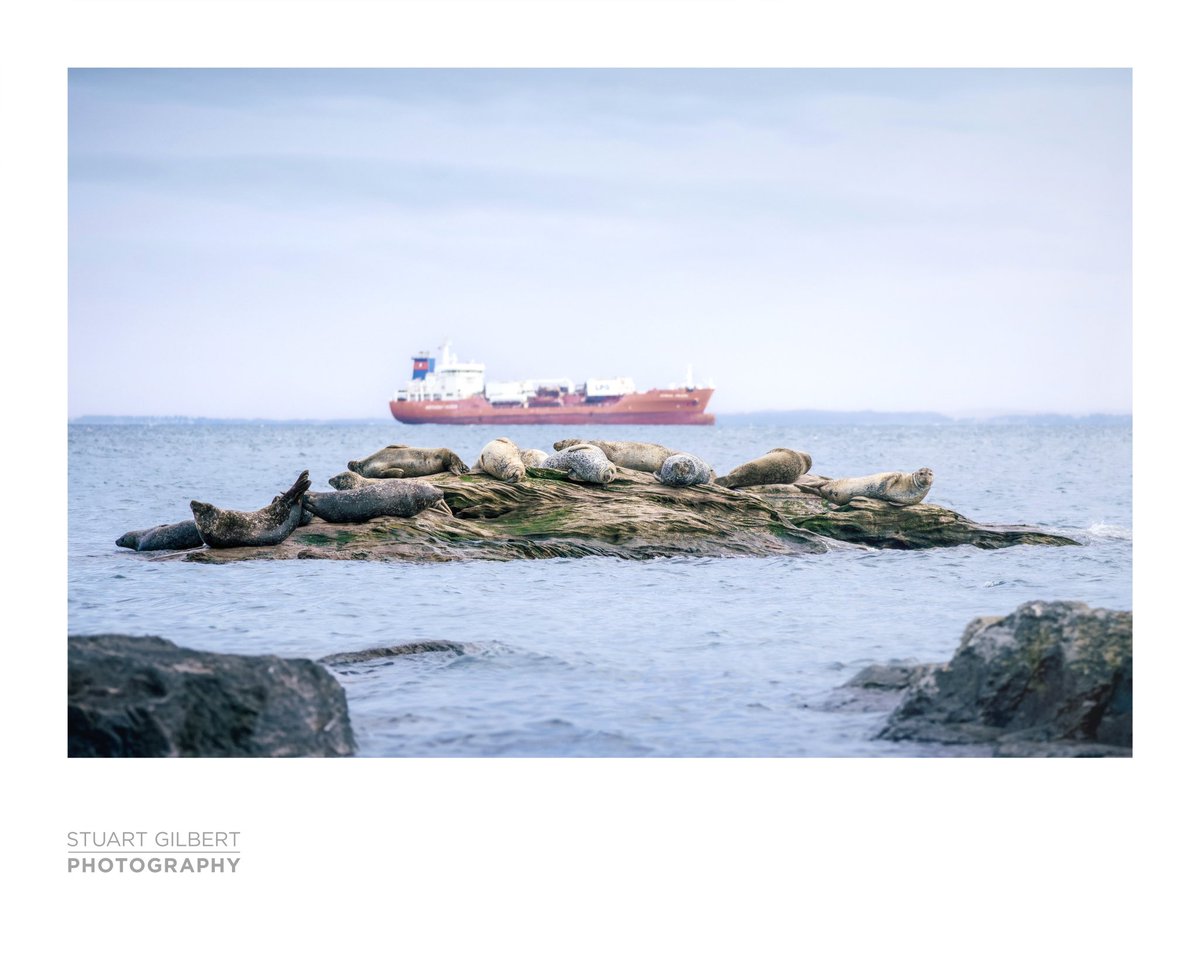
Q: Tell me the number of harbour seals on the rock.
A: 12